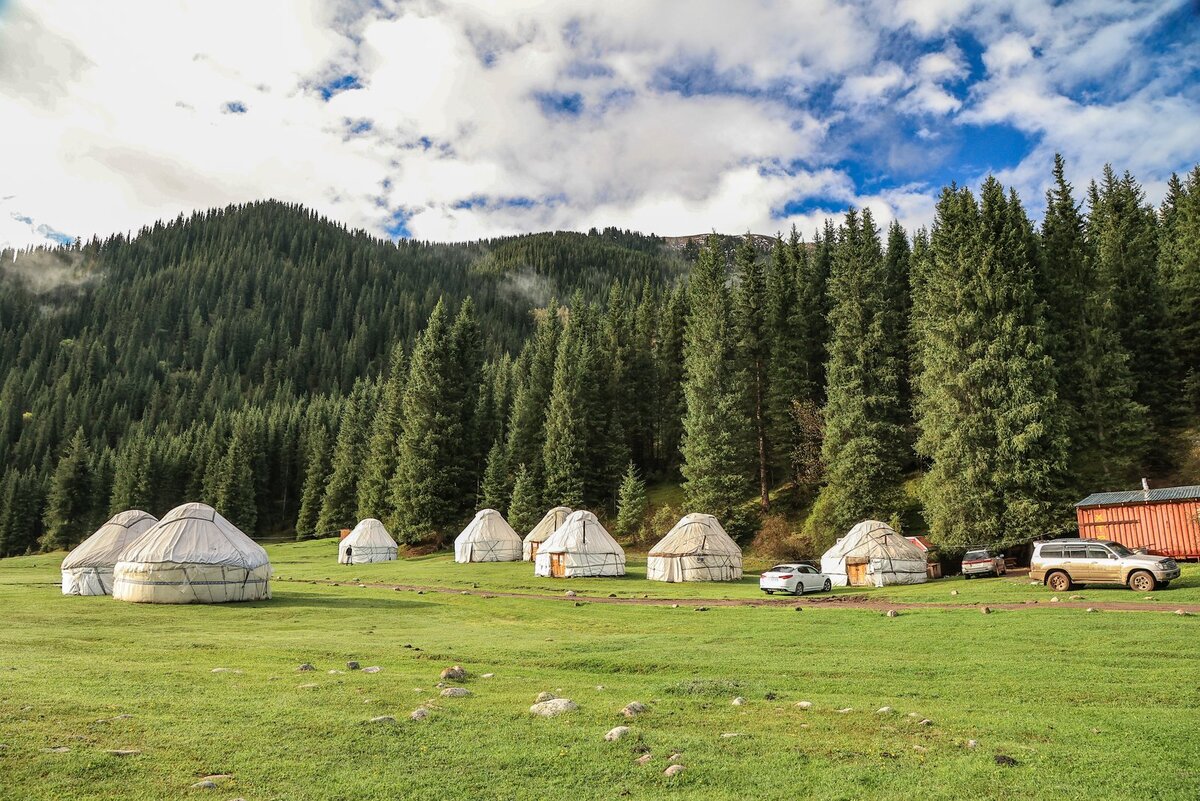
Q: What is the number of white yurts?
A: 8